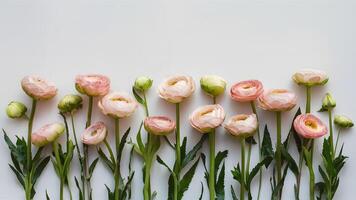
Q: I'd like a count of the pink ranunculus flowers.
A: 13